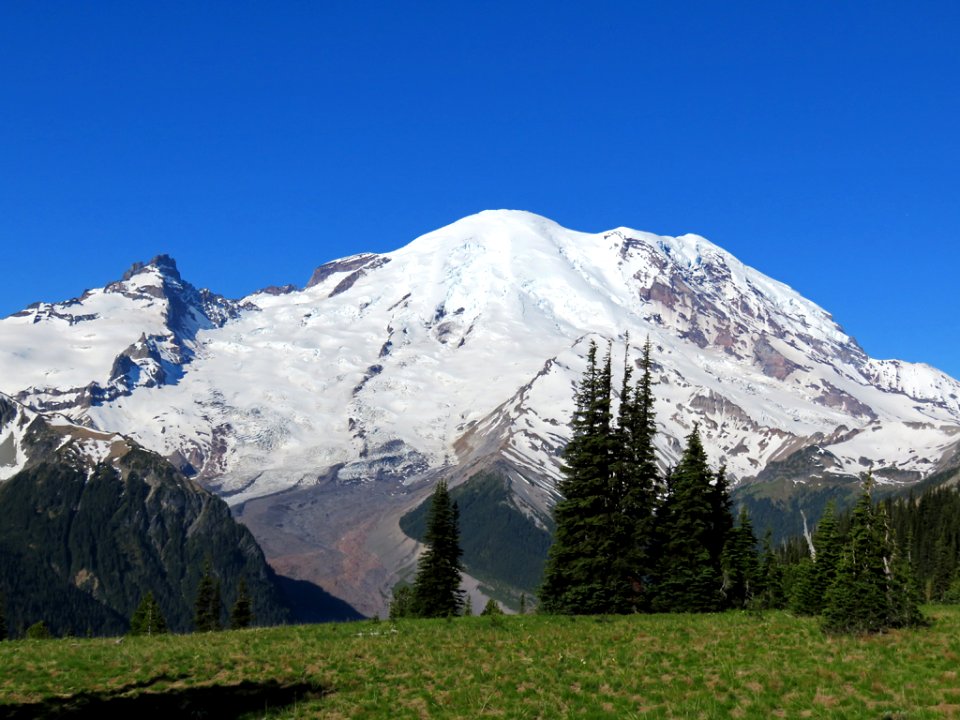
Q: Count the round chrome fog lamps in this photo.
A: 0